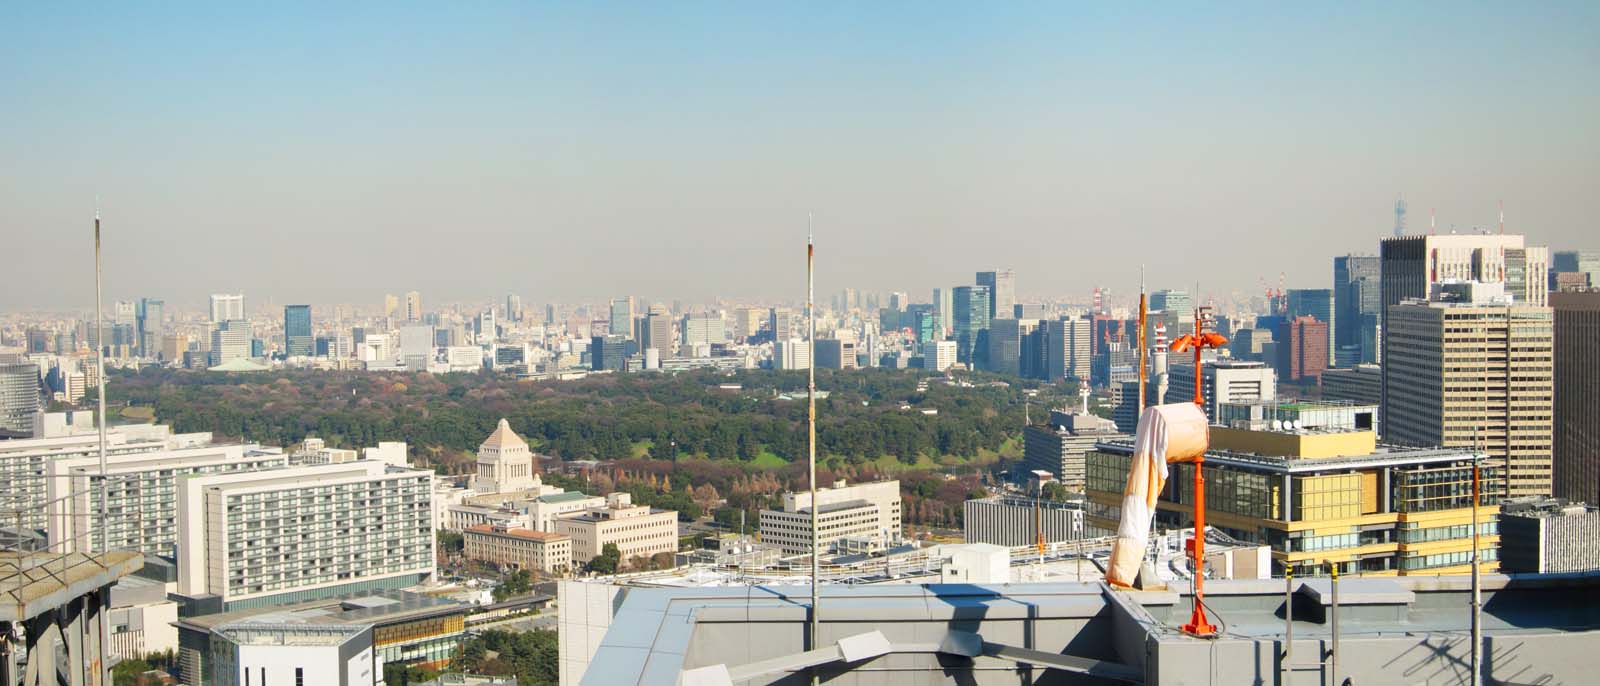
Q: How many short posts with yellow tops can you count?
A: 2